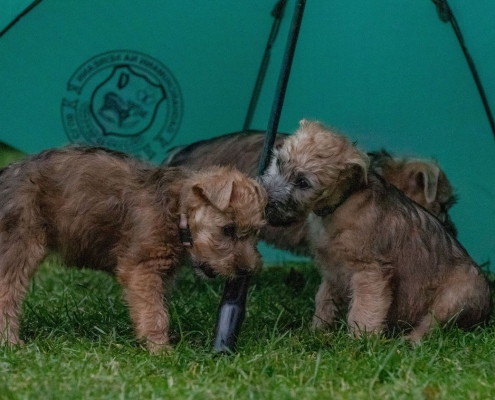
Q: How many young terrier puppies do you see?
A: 3